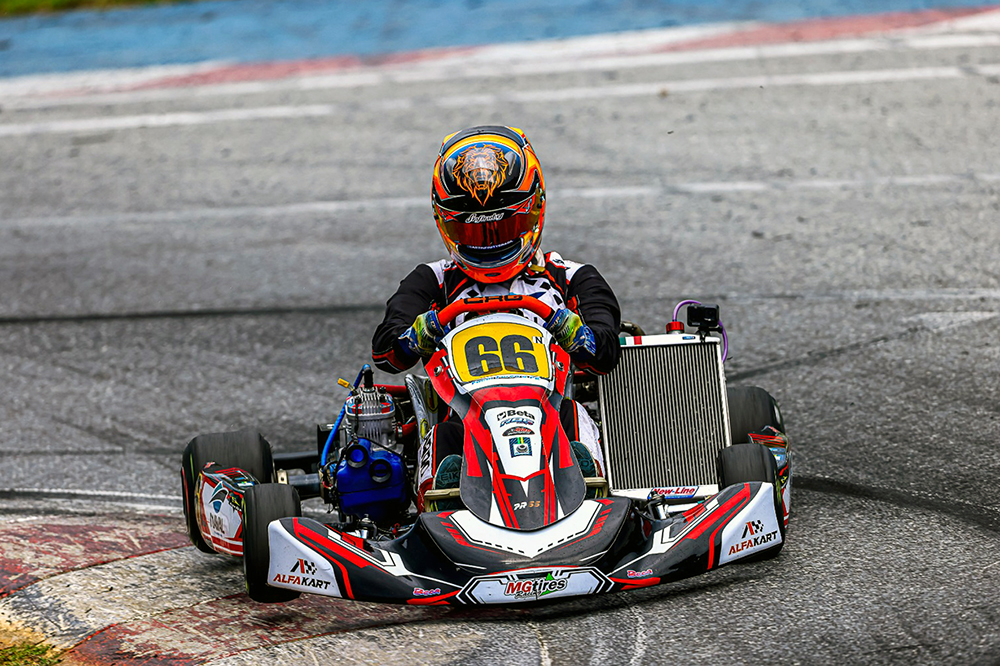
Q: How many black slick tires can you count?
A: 4